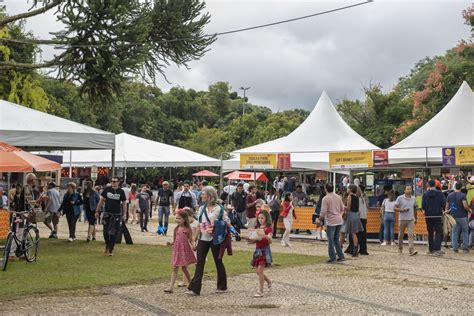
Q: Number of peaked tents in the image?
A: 2